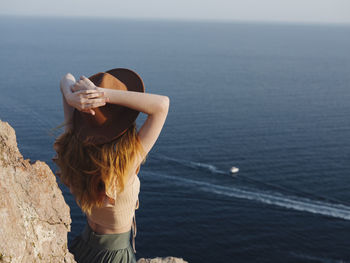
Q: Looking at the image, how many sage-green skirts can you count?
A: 1